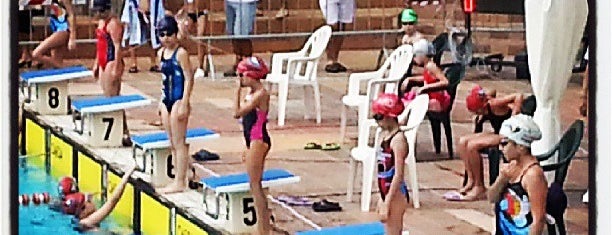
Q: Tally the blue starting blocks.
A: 5